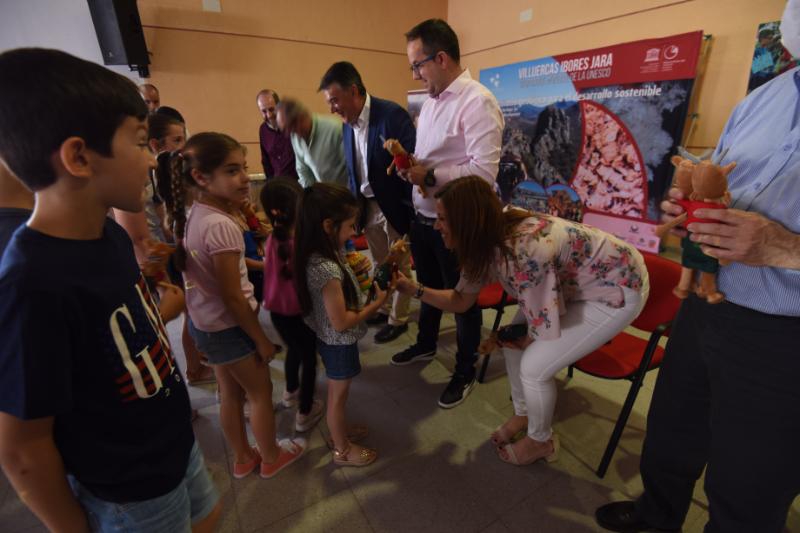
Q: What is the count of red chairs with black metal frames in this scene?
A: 2